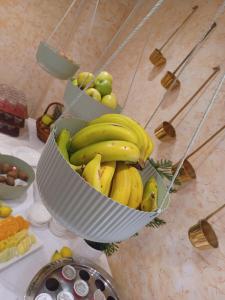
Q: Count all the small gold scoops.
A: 5